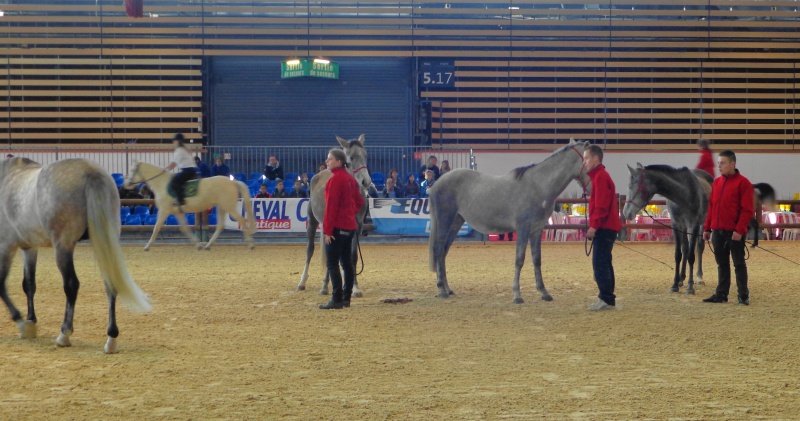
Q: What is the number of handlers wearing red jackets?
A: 3